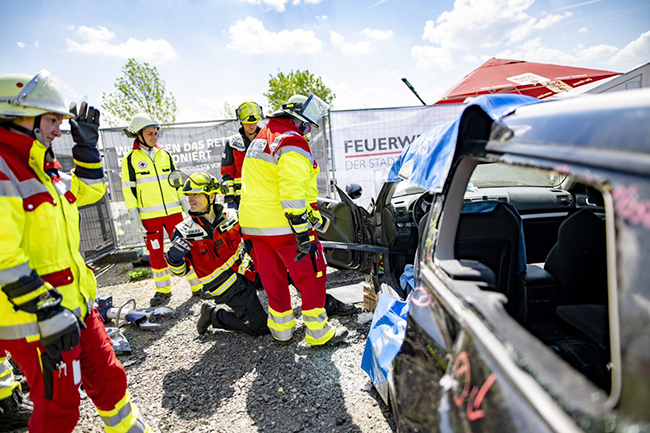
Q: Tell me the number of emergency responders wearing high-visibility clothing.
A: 5